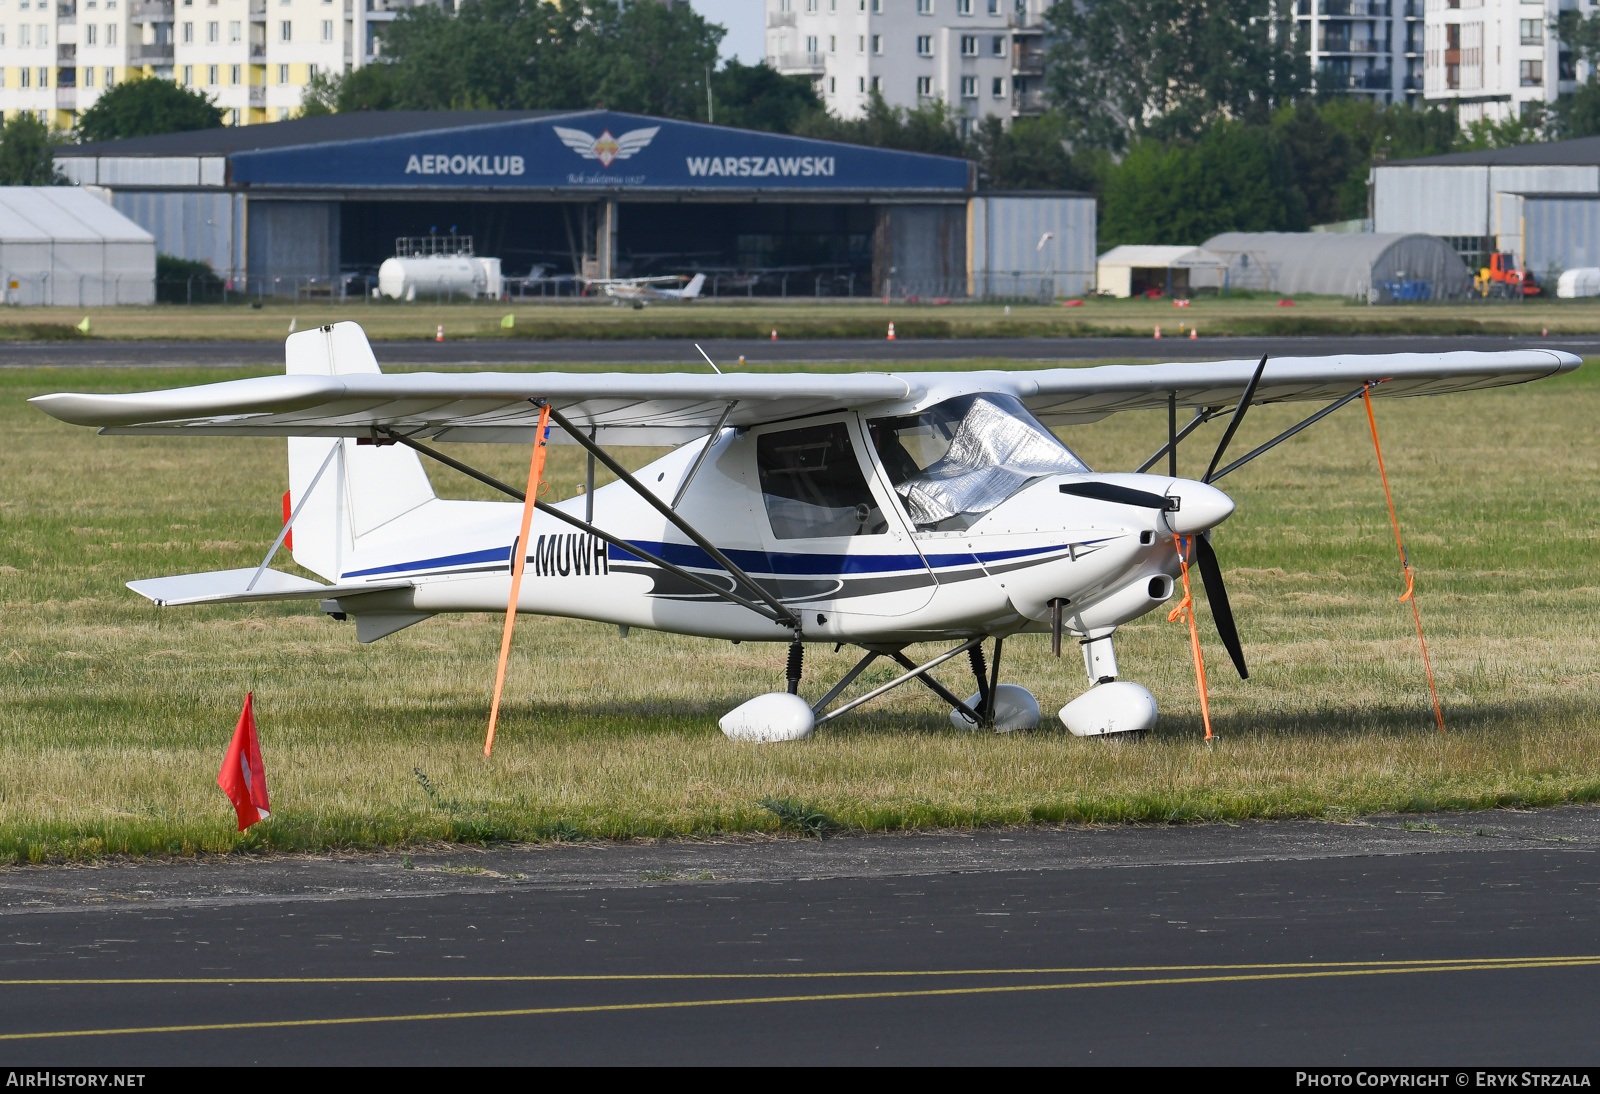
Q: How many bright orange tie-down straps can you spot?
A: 3